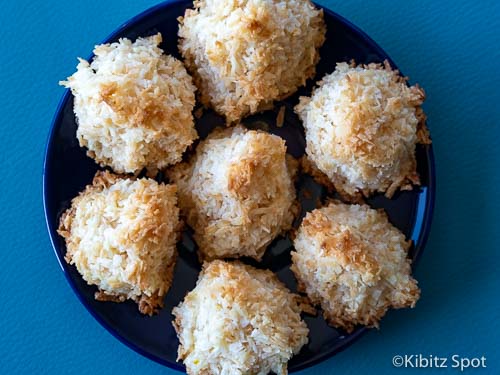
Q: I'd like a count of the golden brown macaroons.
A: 7